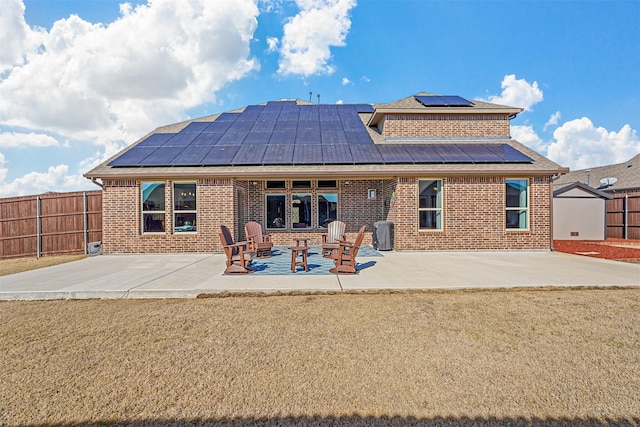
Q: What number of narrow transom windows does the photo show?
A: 3